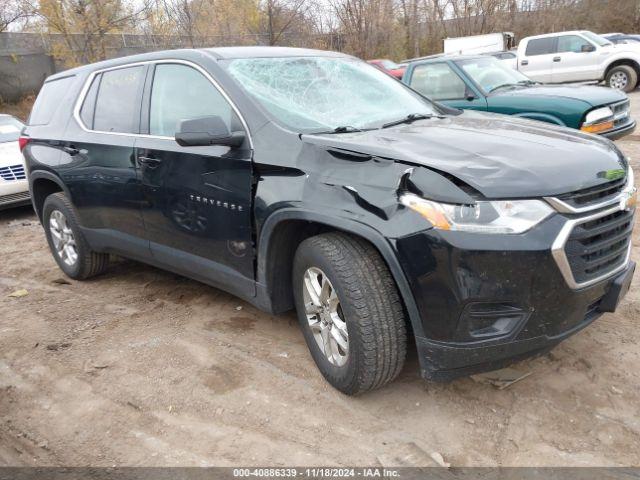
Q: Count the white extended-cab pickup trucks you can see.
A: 1